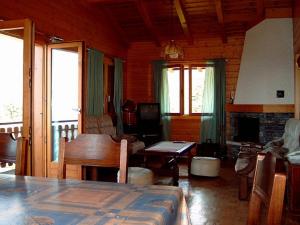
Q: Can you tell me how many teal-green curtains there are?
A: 4